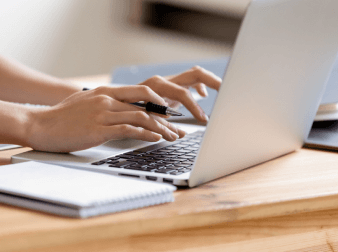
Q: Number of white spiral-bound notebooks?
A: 1